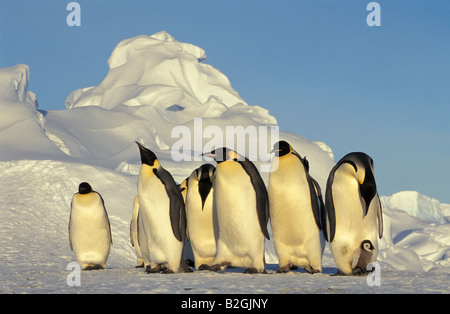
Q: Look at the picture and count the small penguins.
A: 1